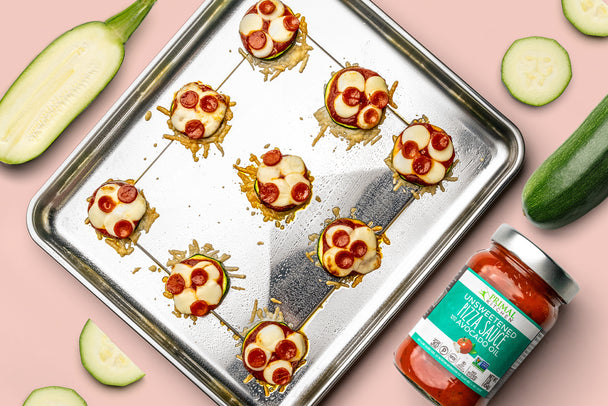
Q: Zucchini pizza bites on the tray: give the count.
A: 9